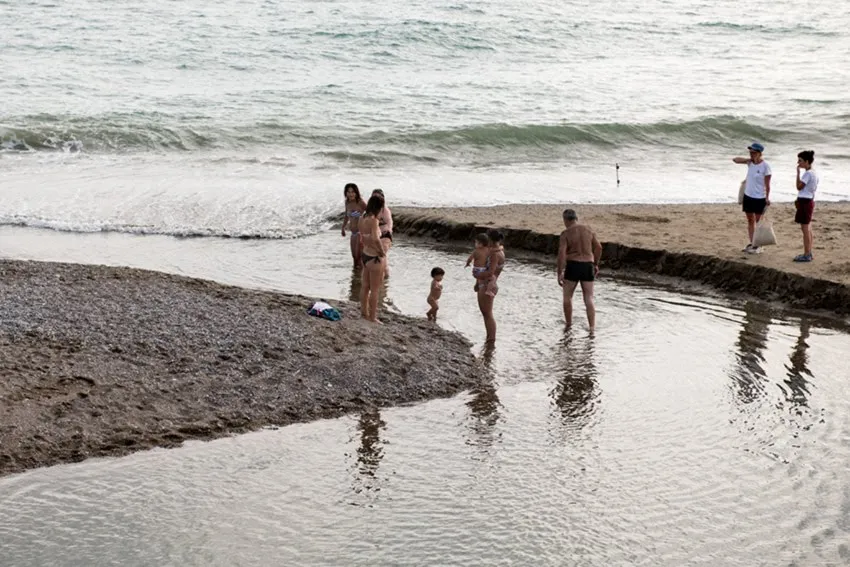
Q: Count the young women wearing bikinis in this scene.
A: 4